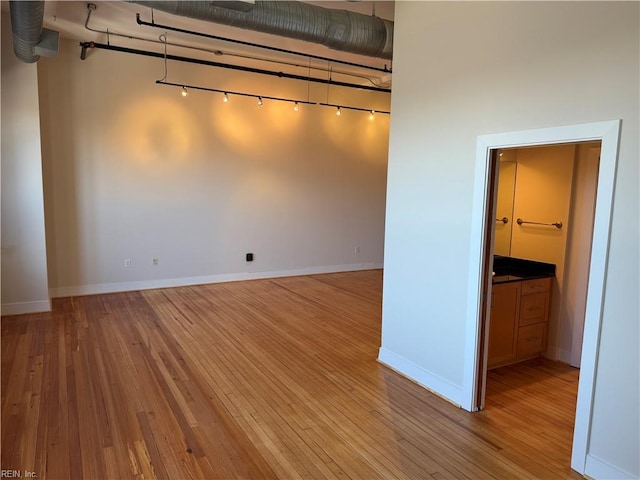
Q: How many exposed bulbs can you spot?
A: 6